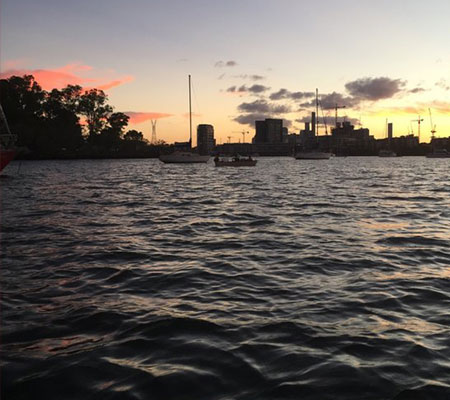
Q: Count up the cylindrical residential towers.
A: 1